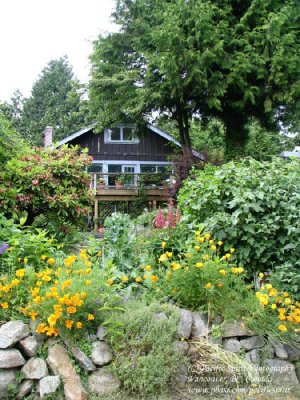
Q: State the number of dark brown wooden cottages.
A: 1